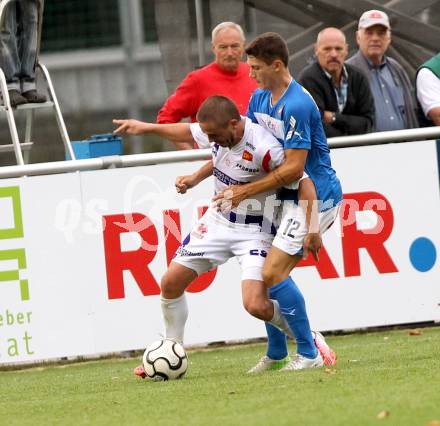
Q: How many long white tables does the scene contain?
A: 0